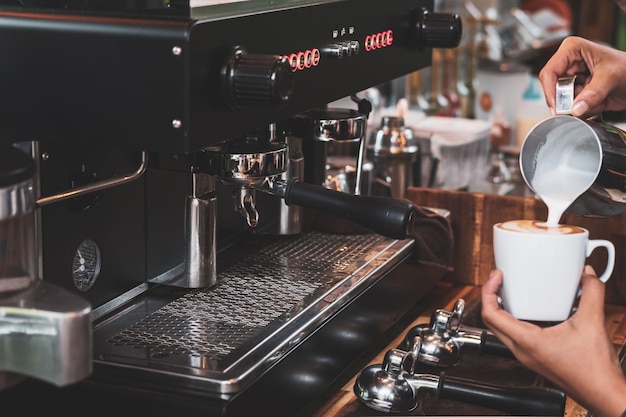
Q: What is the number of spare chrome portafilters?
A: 2